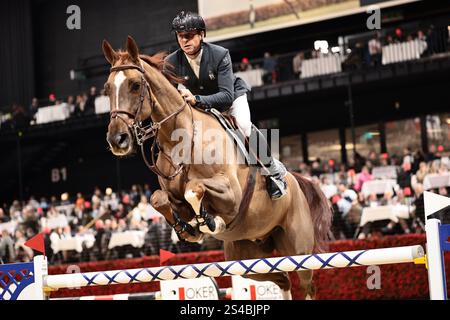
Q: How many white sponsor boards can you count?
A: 2